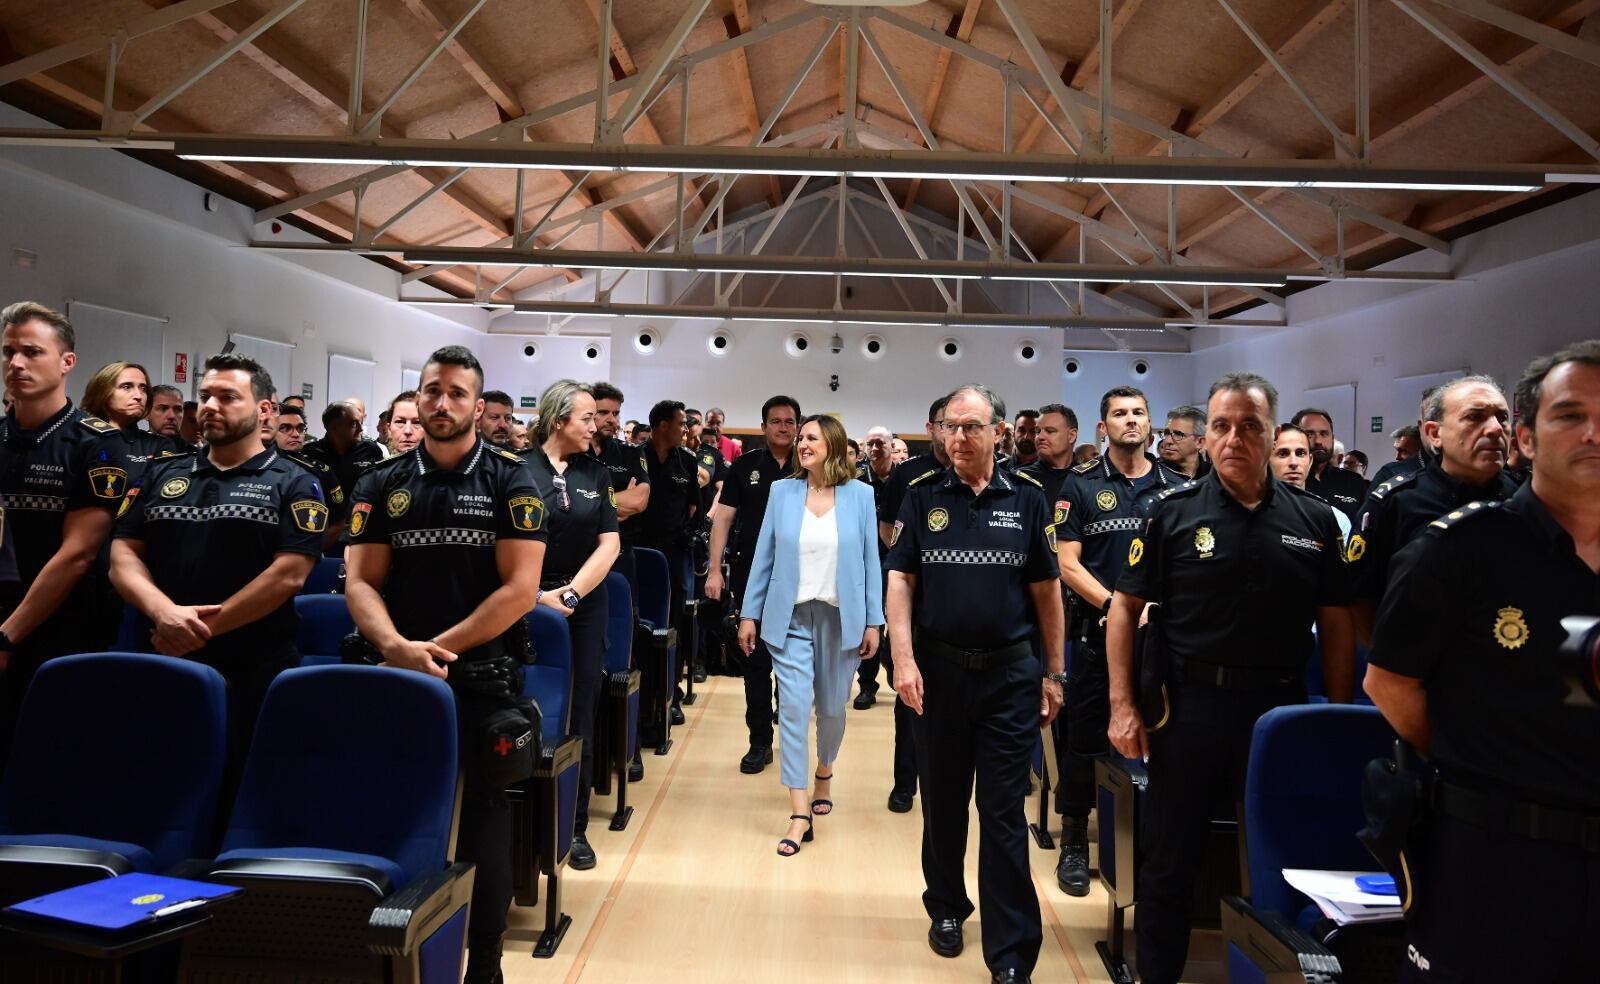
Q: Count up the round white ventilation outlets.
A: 10